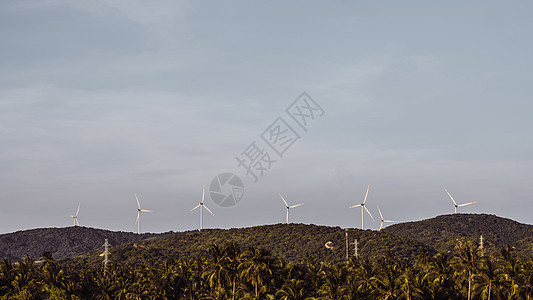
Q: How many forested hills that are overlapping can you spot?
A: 3